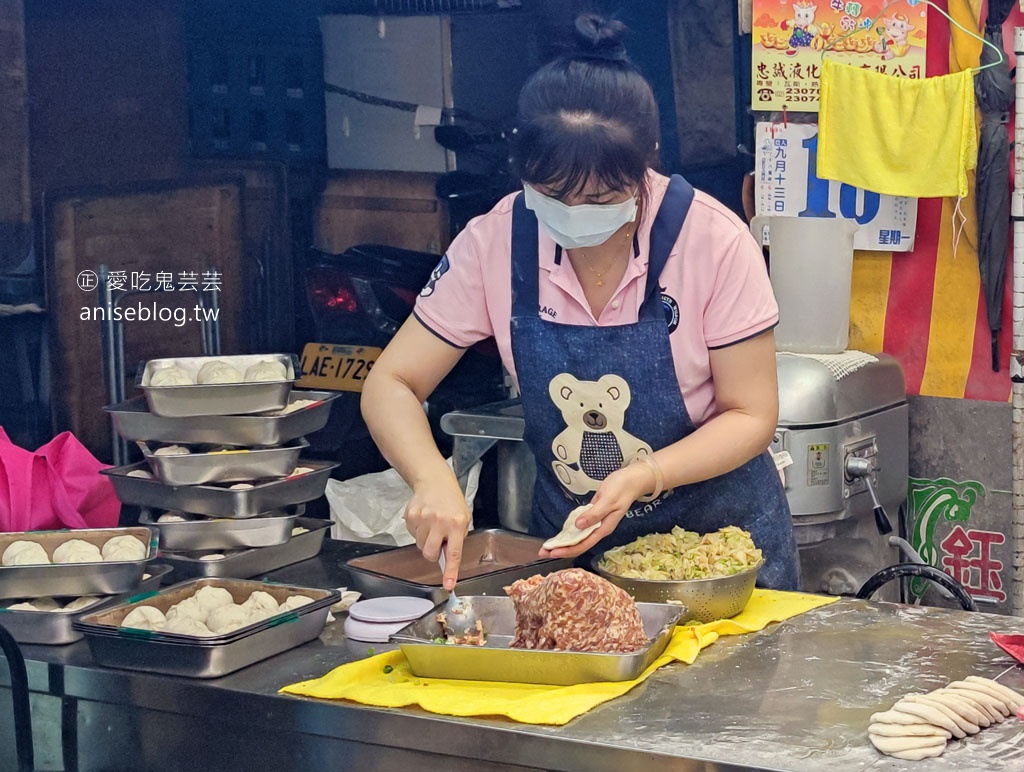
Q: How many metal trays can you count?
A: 11